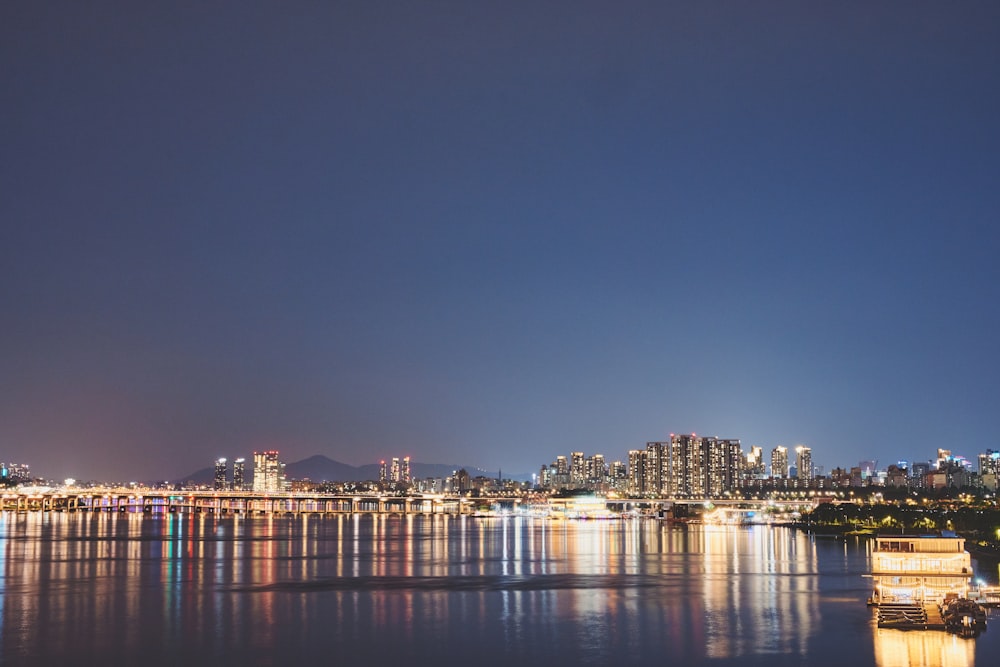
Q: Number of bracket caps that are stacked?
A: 0